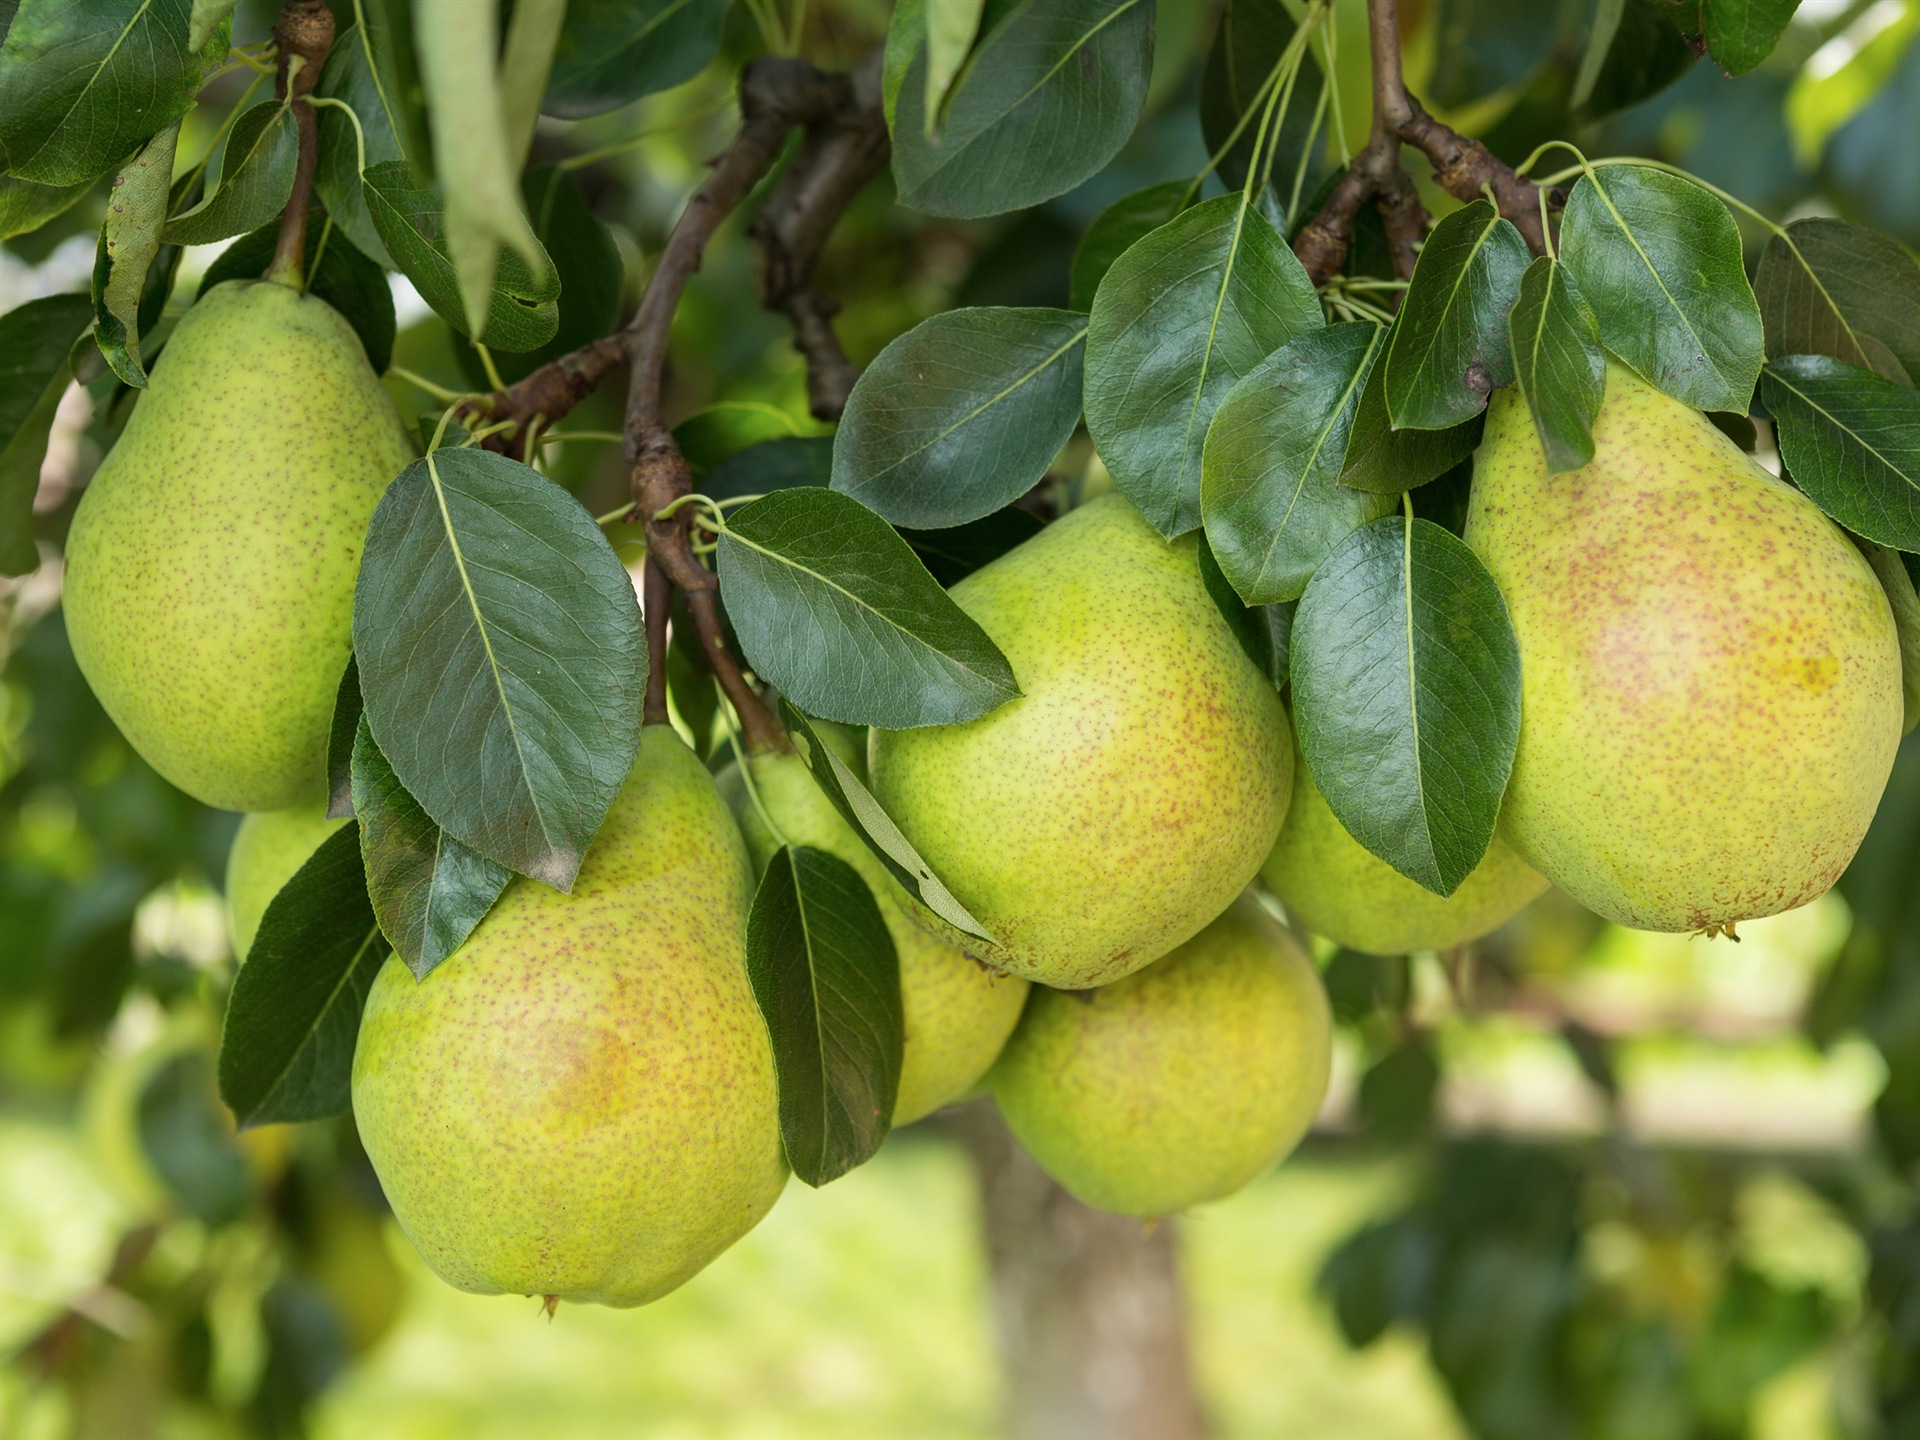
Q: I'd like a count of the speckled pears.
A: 8